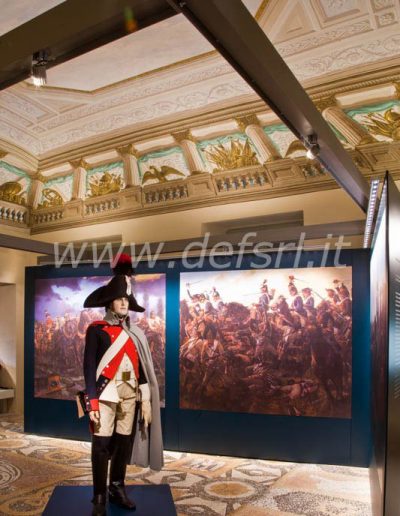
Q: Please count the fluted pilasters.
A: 6